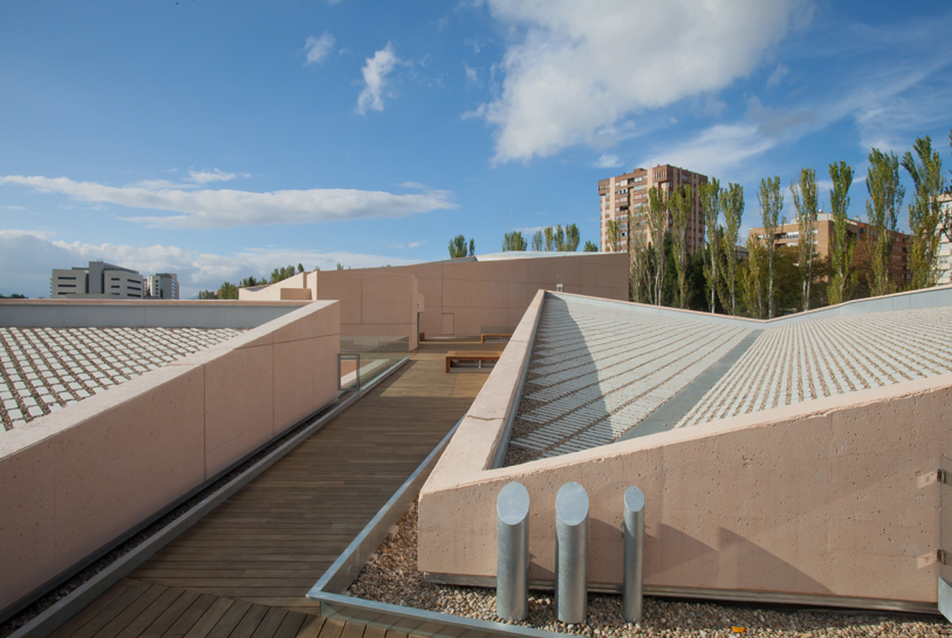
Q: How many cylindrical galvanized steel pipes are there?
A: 3